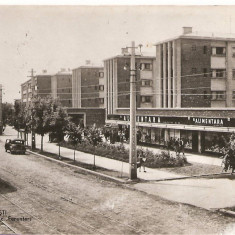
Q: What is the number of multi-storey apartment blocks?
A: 5